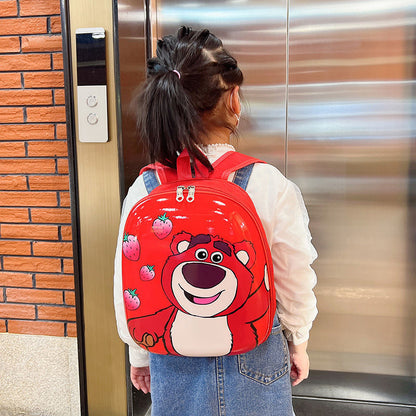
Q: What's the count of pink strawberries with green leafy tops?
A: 4